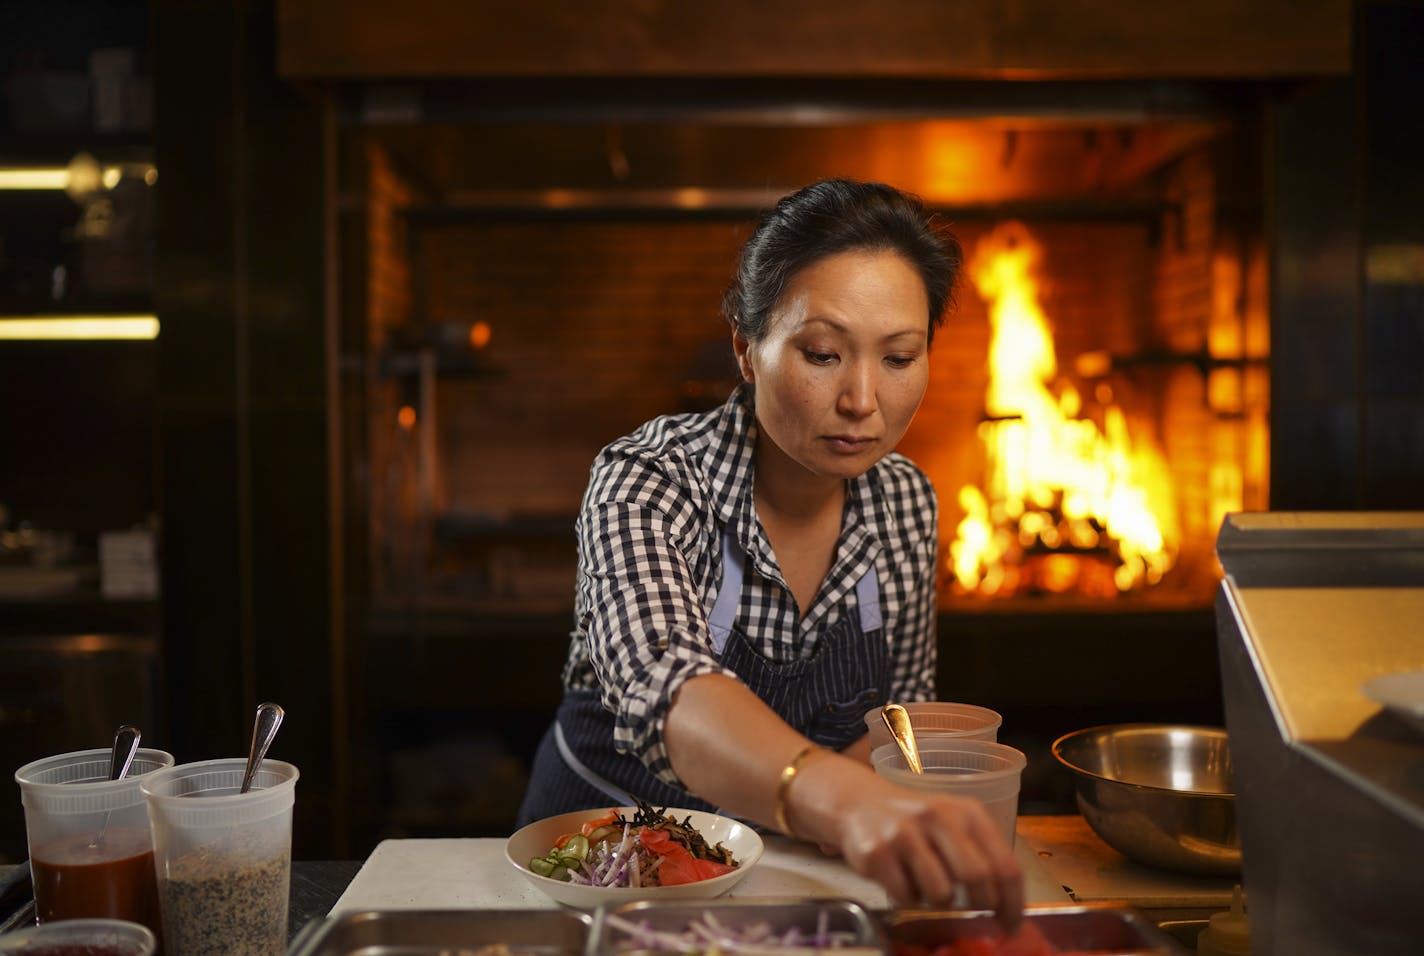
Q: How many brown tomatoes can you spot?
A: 0